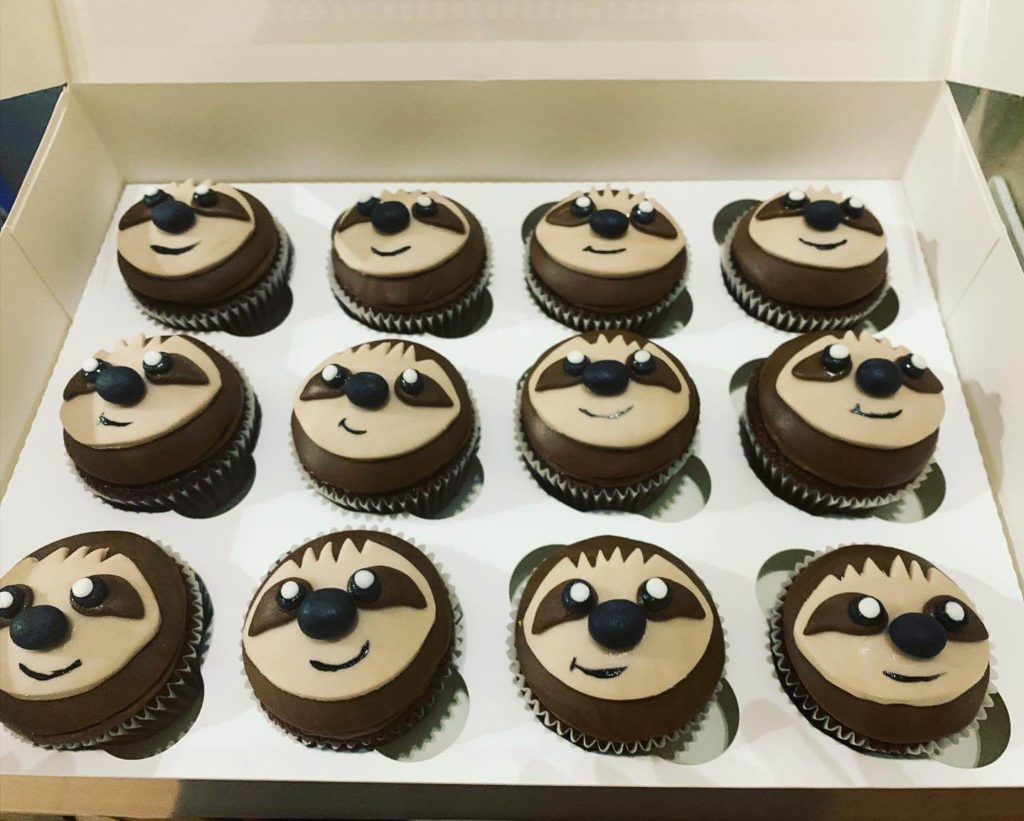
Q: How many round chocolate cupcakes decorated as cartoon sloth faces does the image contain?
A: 12